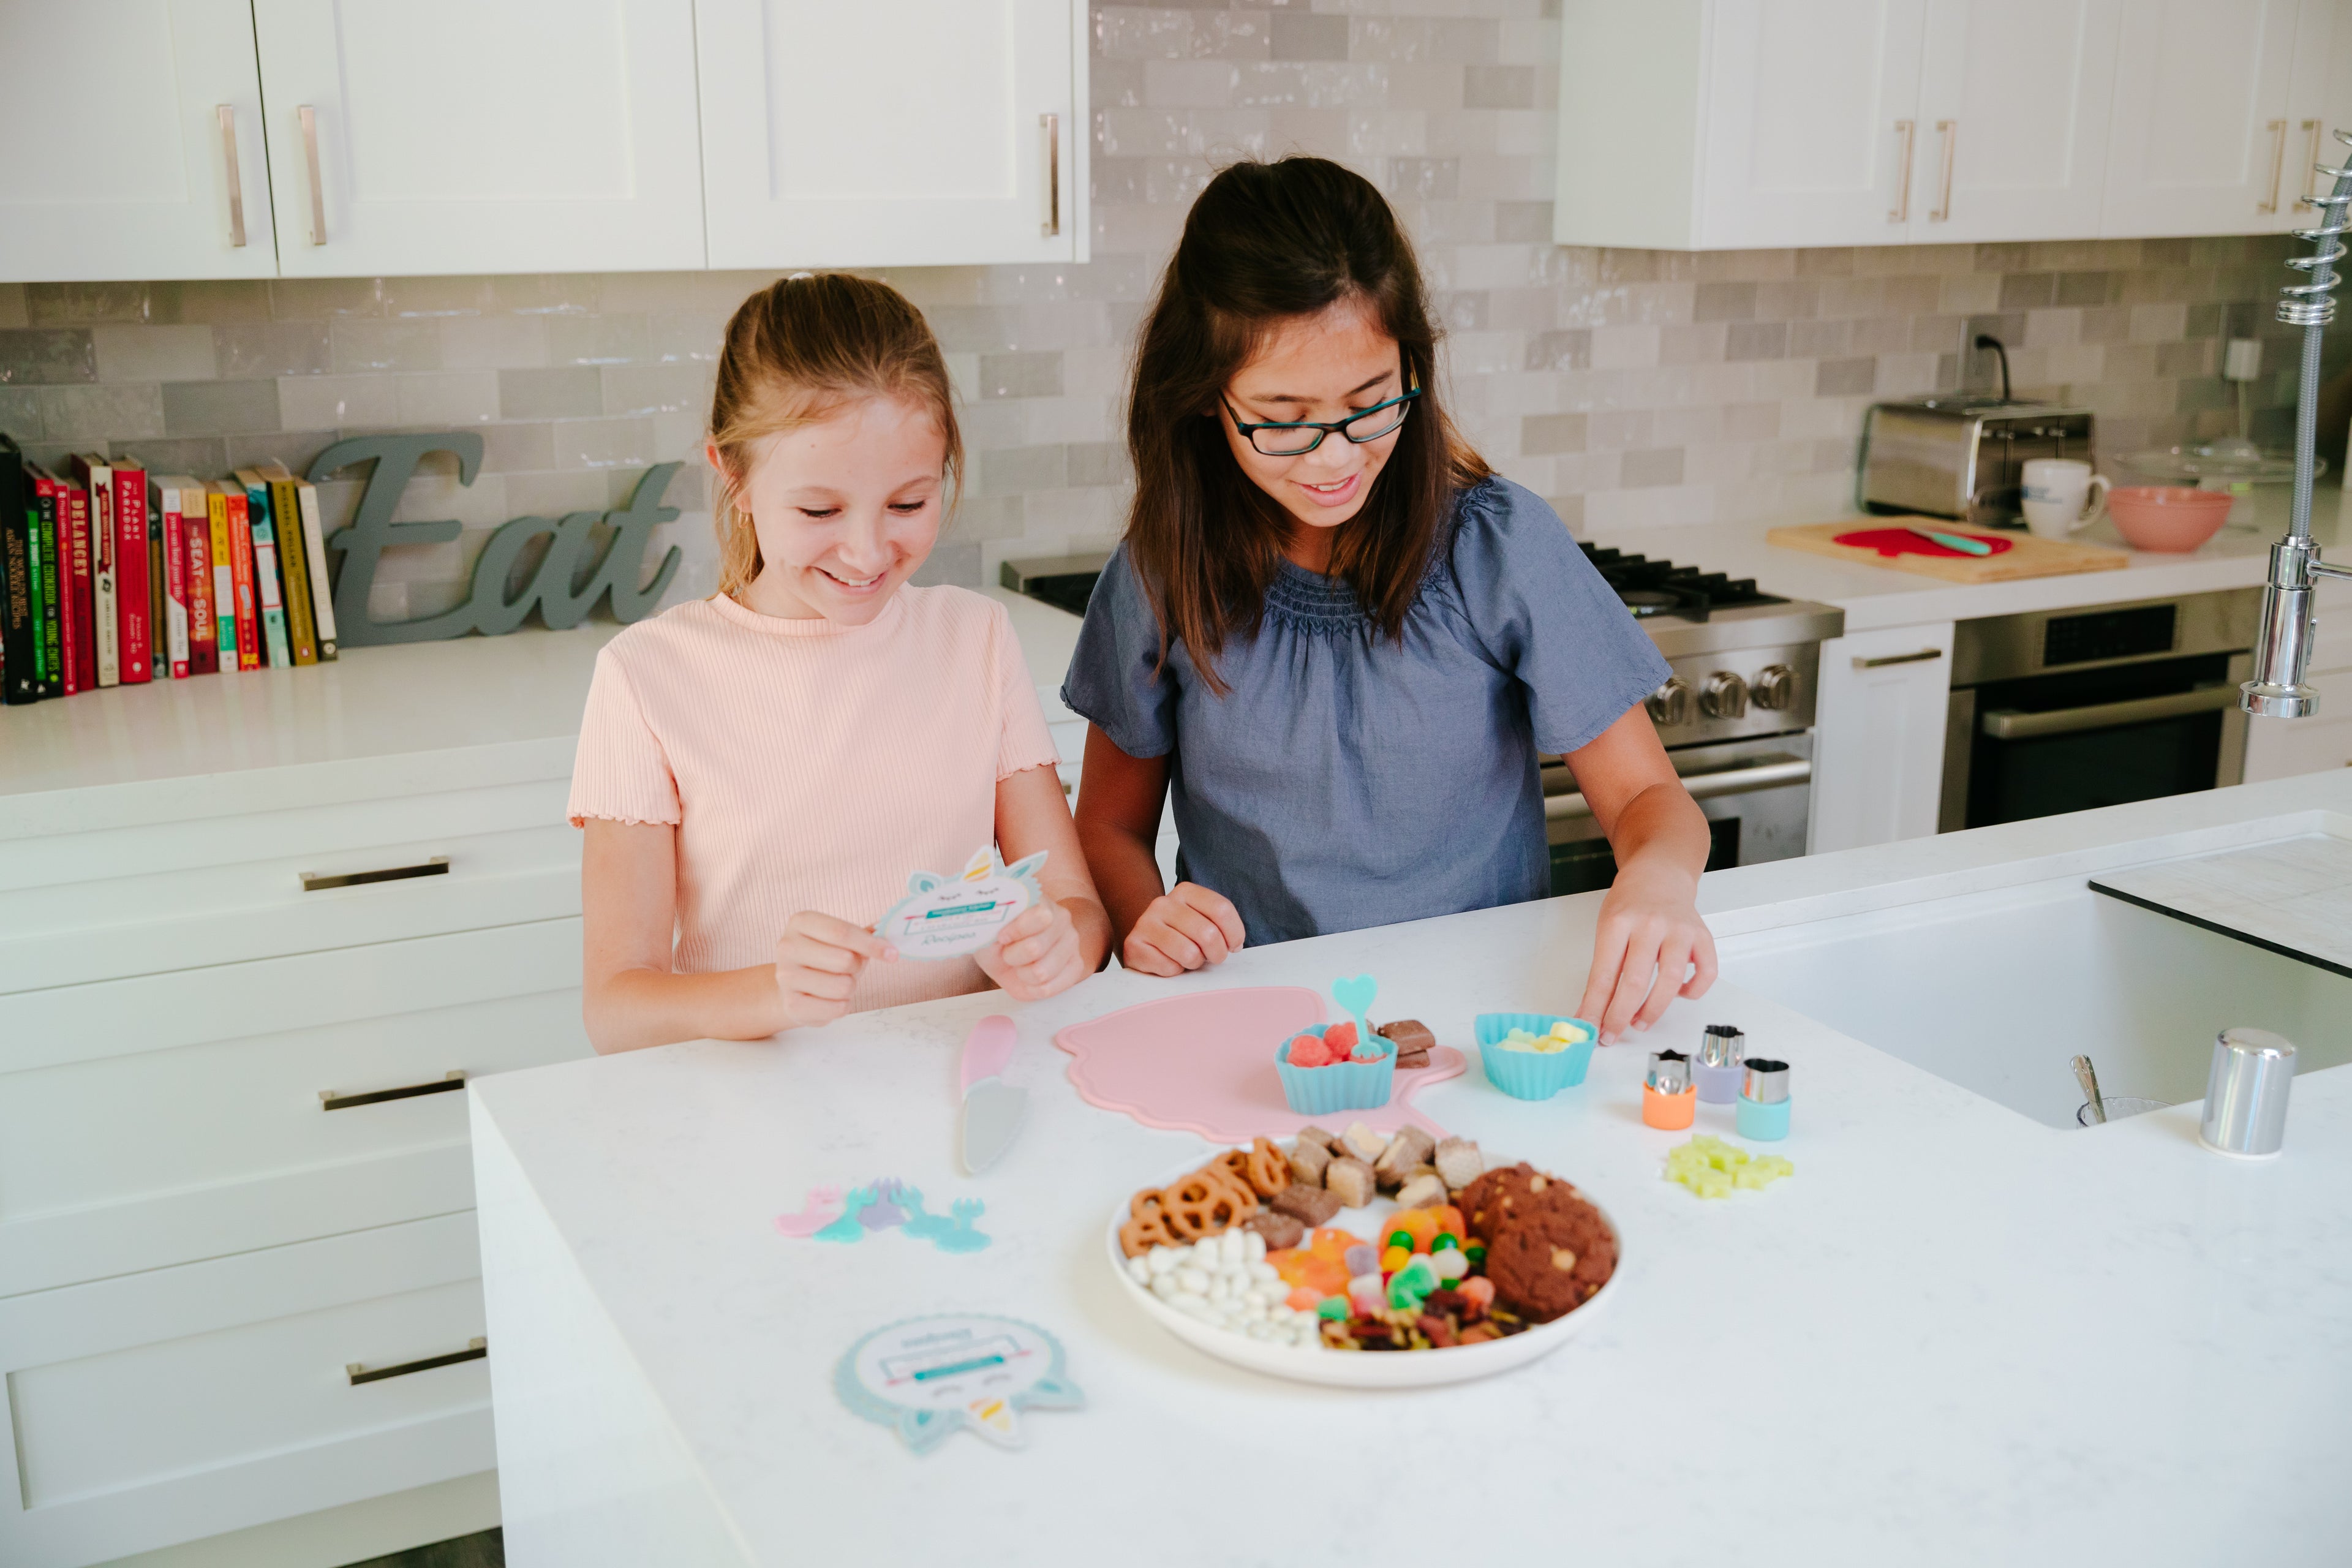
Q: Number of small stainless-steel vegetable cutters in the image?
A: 3